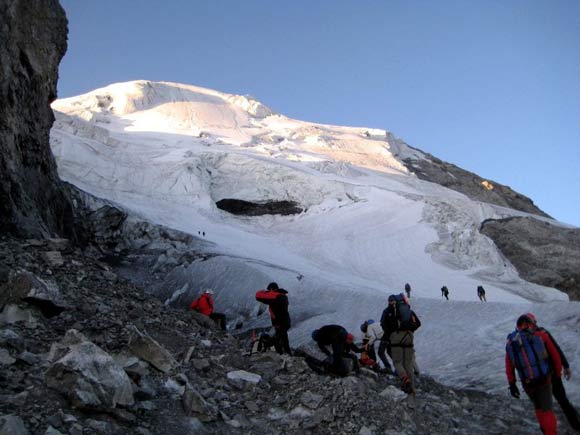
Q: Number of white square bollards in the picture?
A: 0